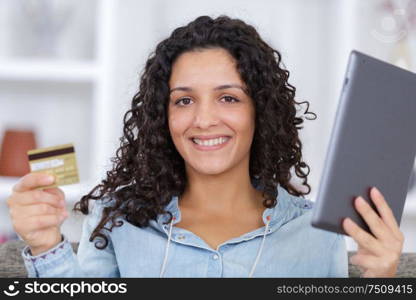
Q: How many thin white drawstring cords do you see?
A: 2